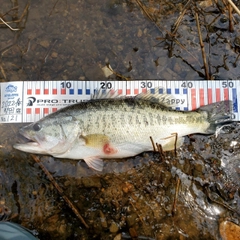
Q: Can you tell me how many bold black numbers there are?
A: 5